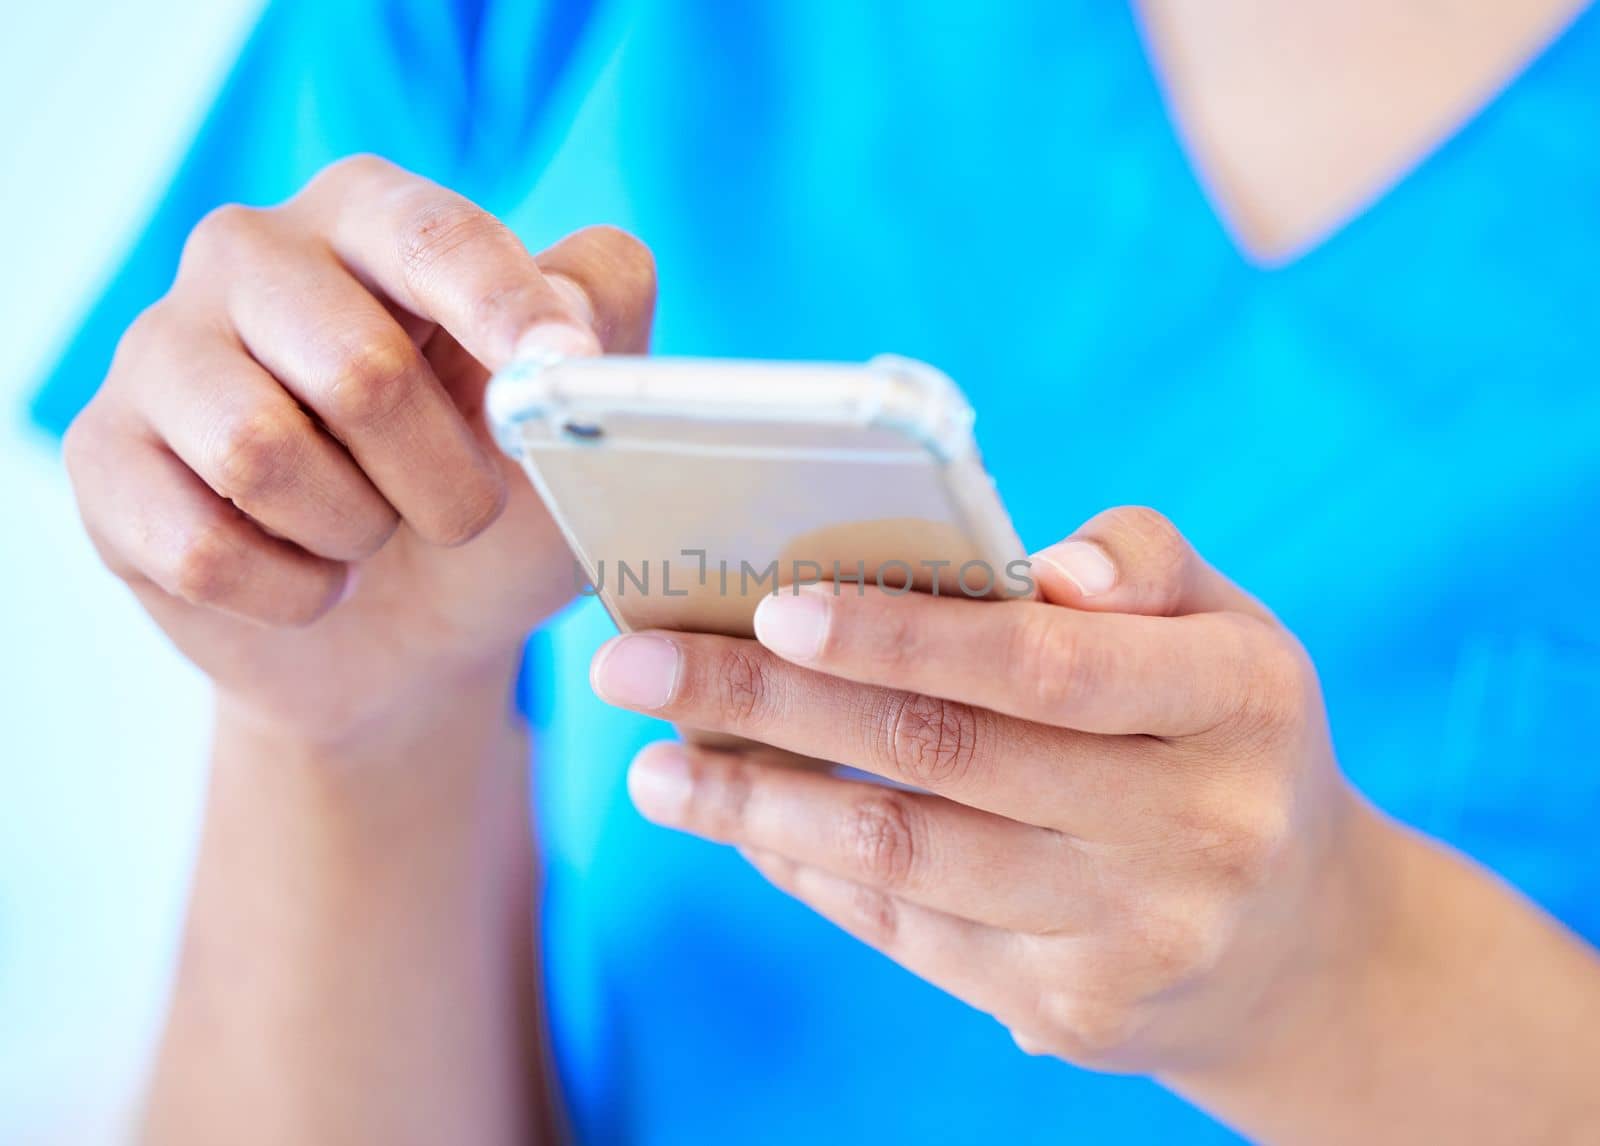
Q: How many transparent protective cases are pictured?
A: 1